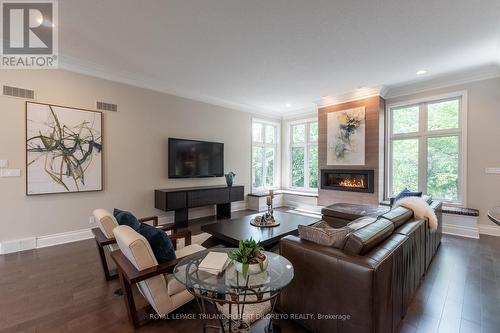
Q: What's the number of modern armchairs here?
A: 2